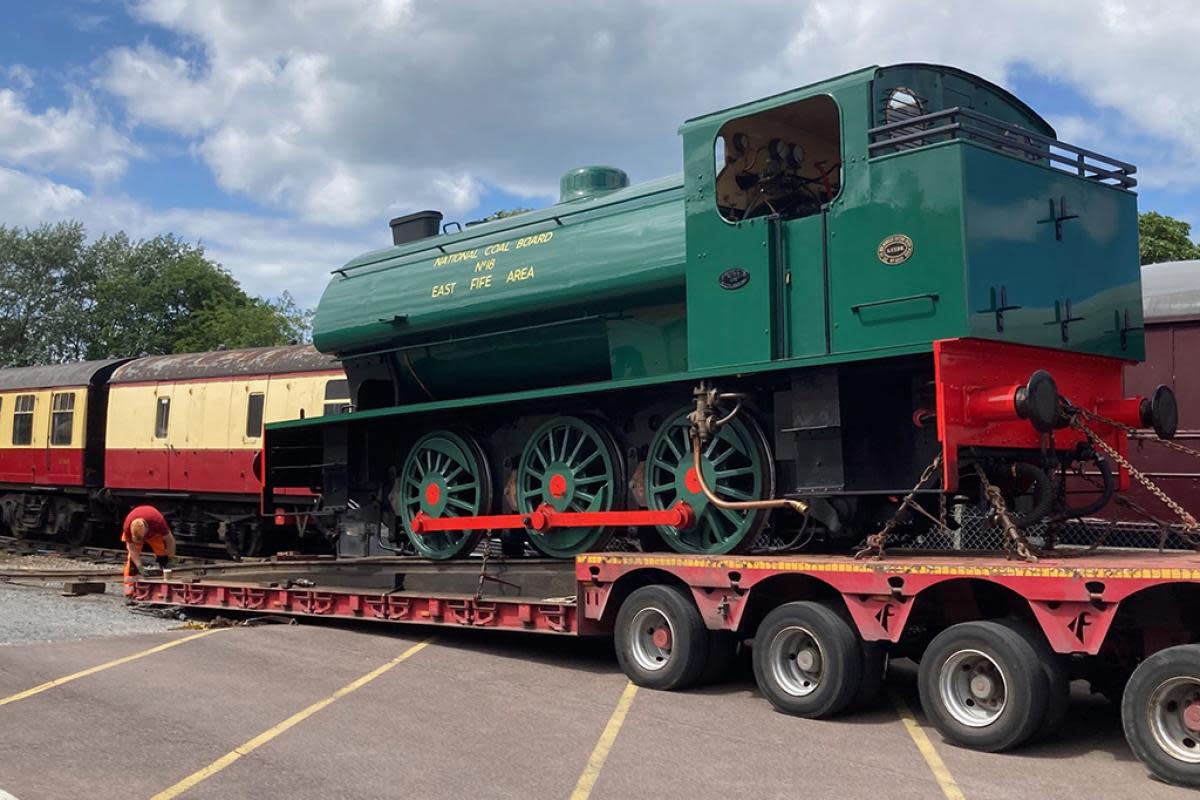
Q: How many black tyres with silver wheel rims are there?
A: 4